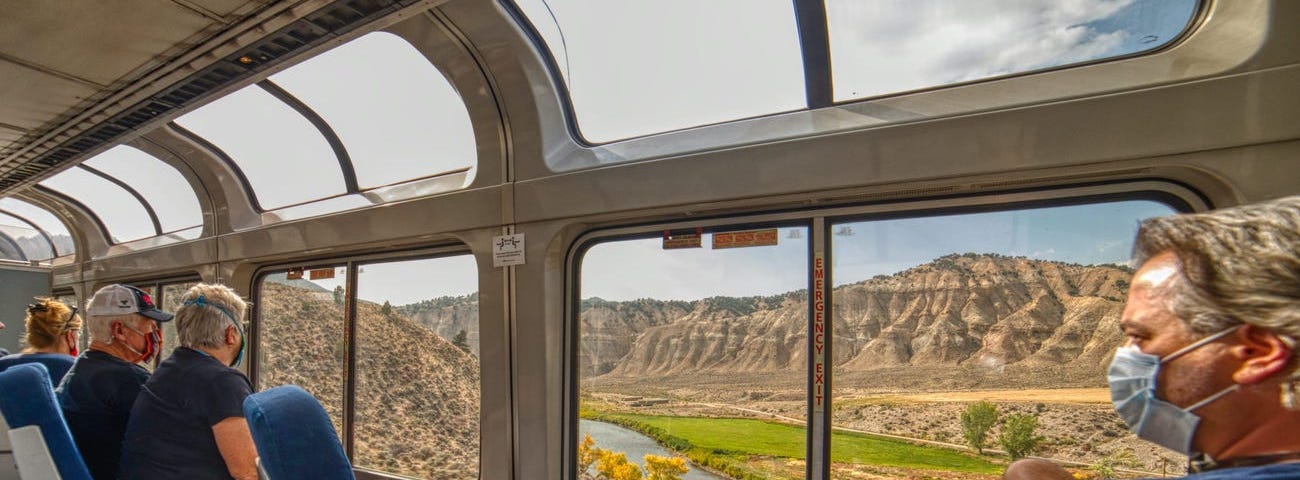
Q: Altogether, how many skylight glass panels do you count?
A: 8